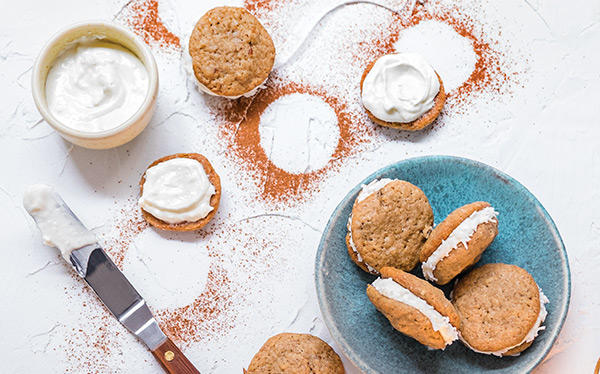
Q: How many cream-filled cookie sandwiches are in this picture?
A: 5